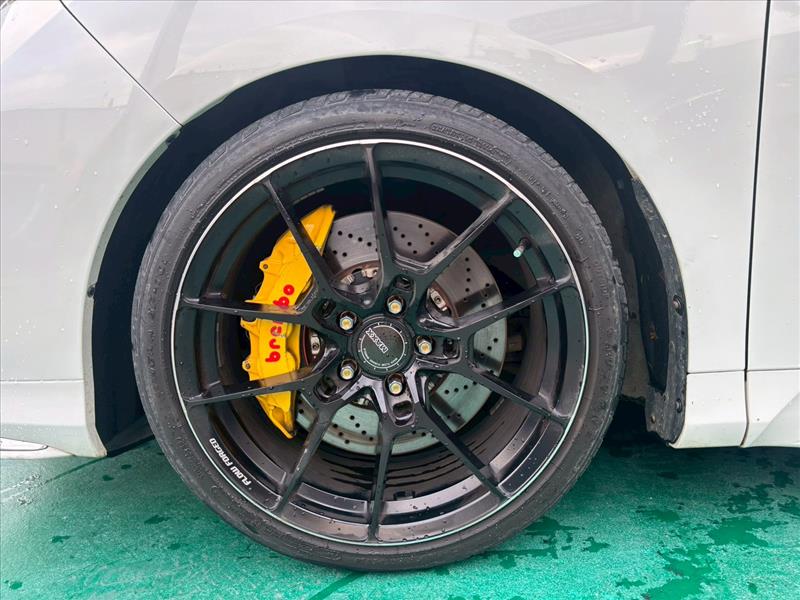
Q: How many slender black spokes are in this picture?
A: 10